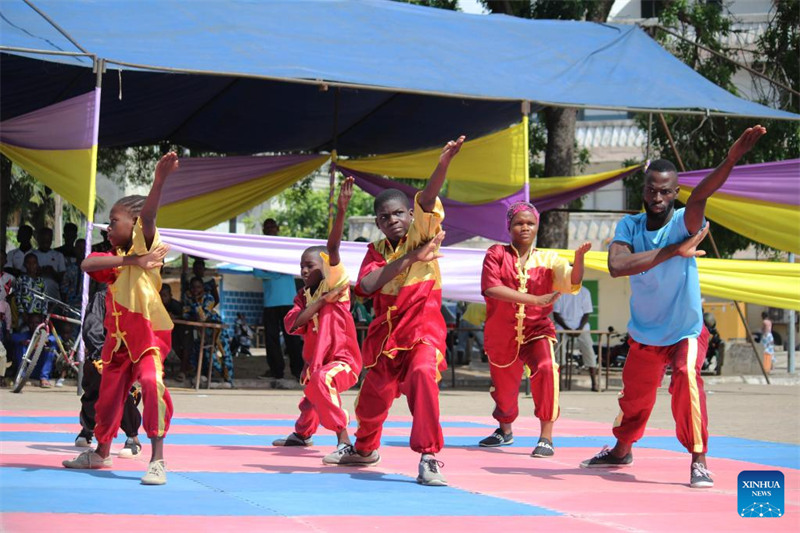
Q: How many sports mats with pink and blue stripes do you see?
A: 1